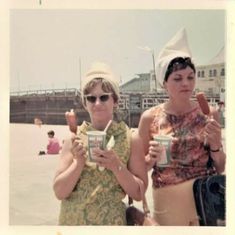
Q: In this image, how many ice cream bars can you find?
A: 2